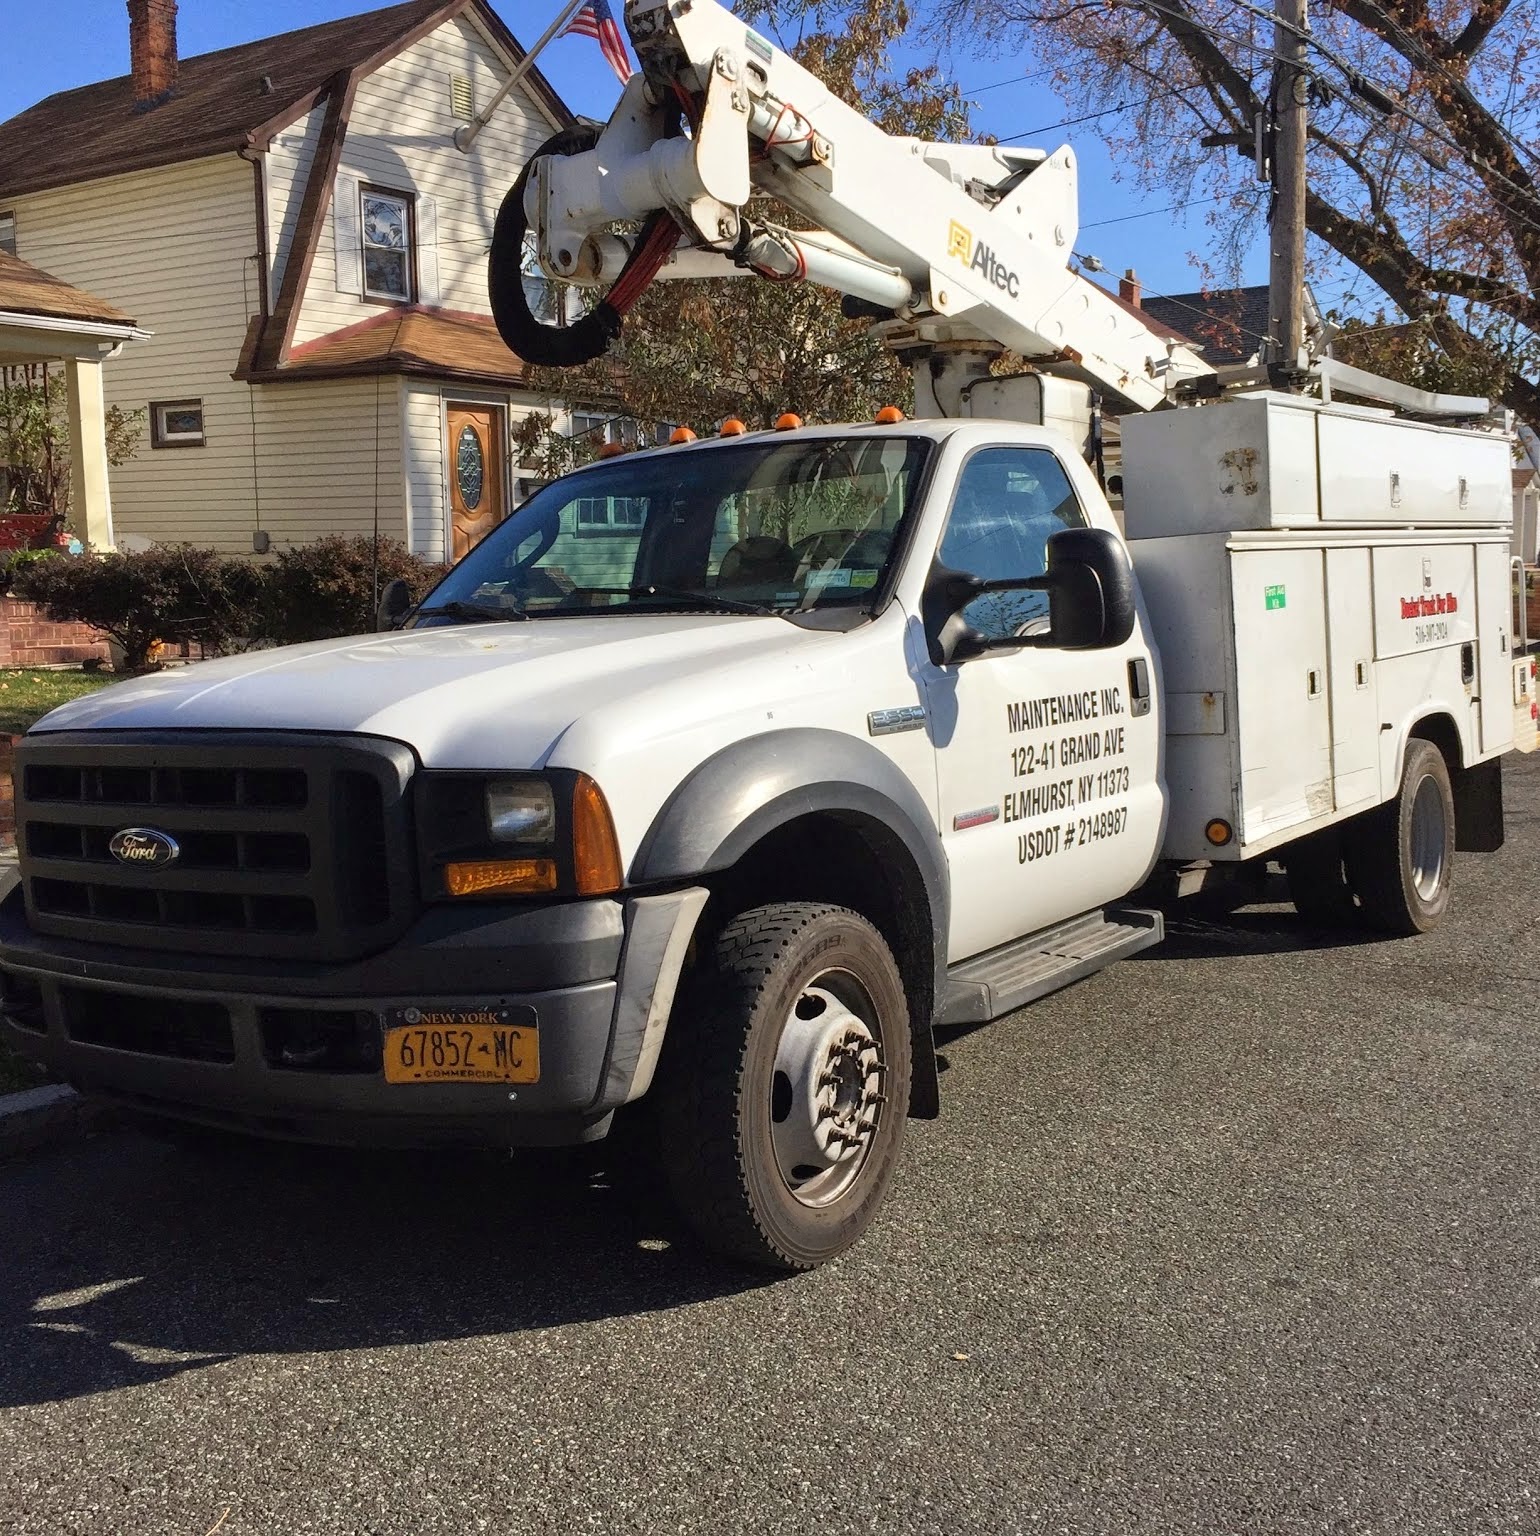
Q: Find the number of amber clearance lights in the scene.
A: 5